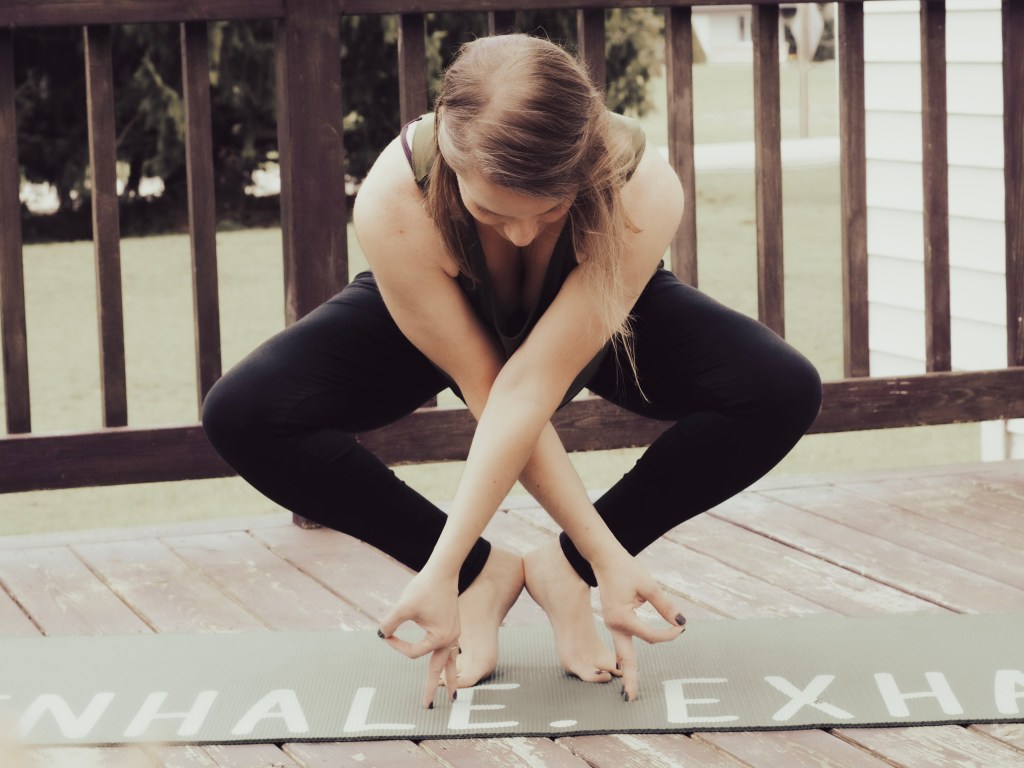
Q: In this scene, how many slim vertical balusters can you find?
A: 11